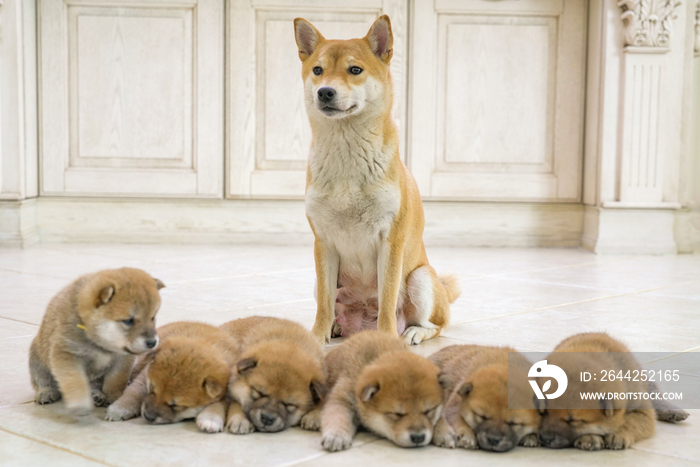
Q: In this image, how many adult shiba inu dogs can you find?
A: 1